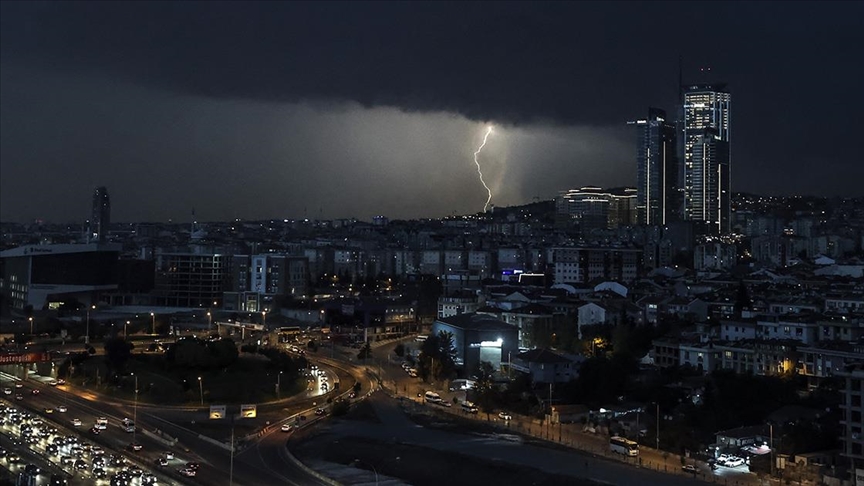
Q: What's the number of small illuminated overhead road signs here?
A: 2